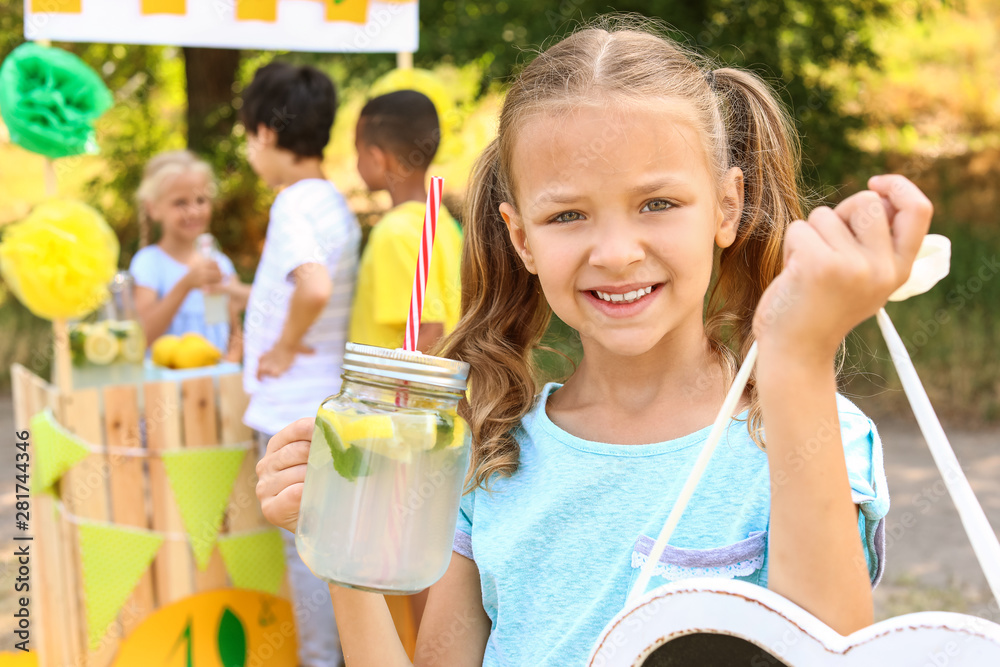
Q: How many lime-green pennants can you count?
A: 4